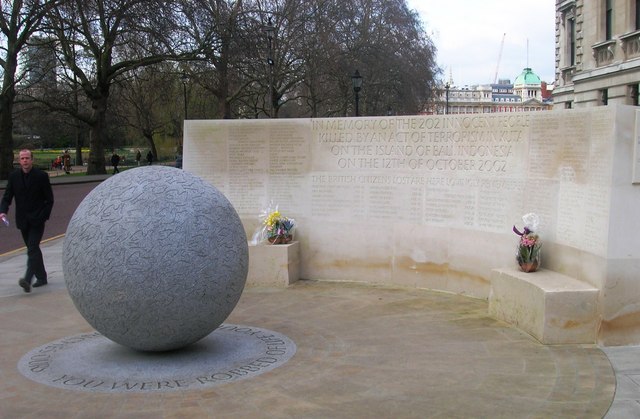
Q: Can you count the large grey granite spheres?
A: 1